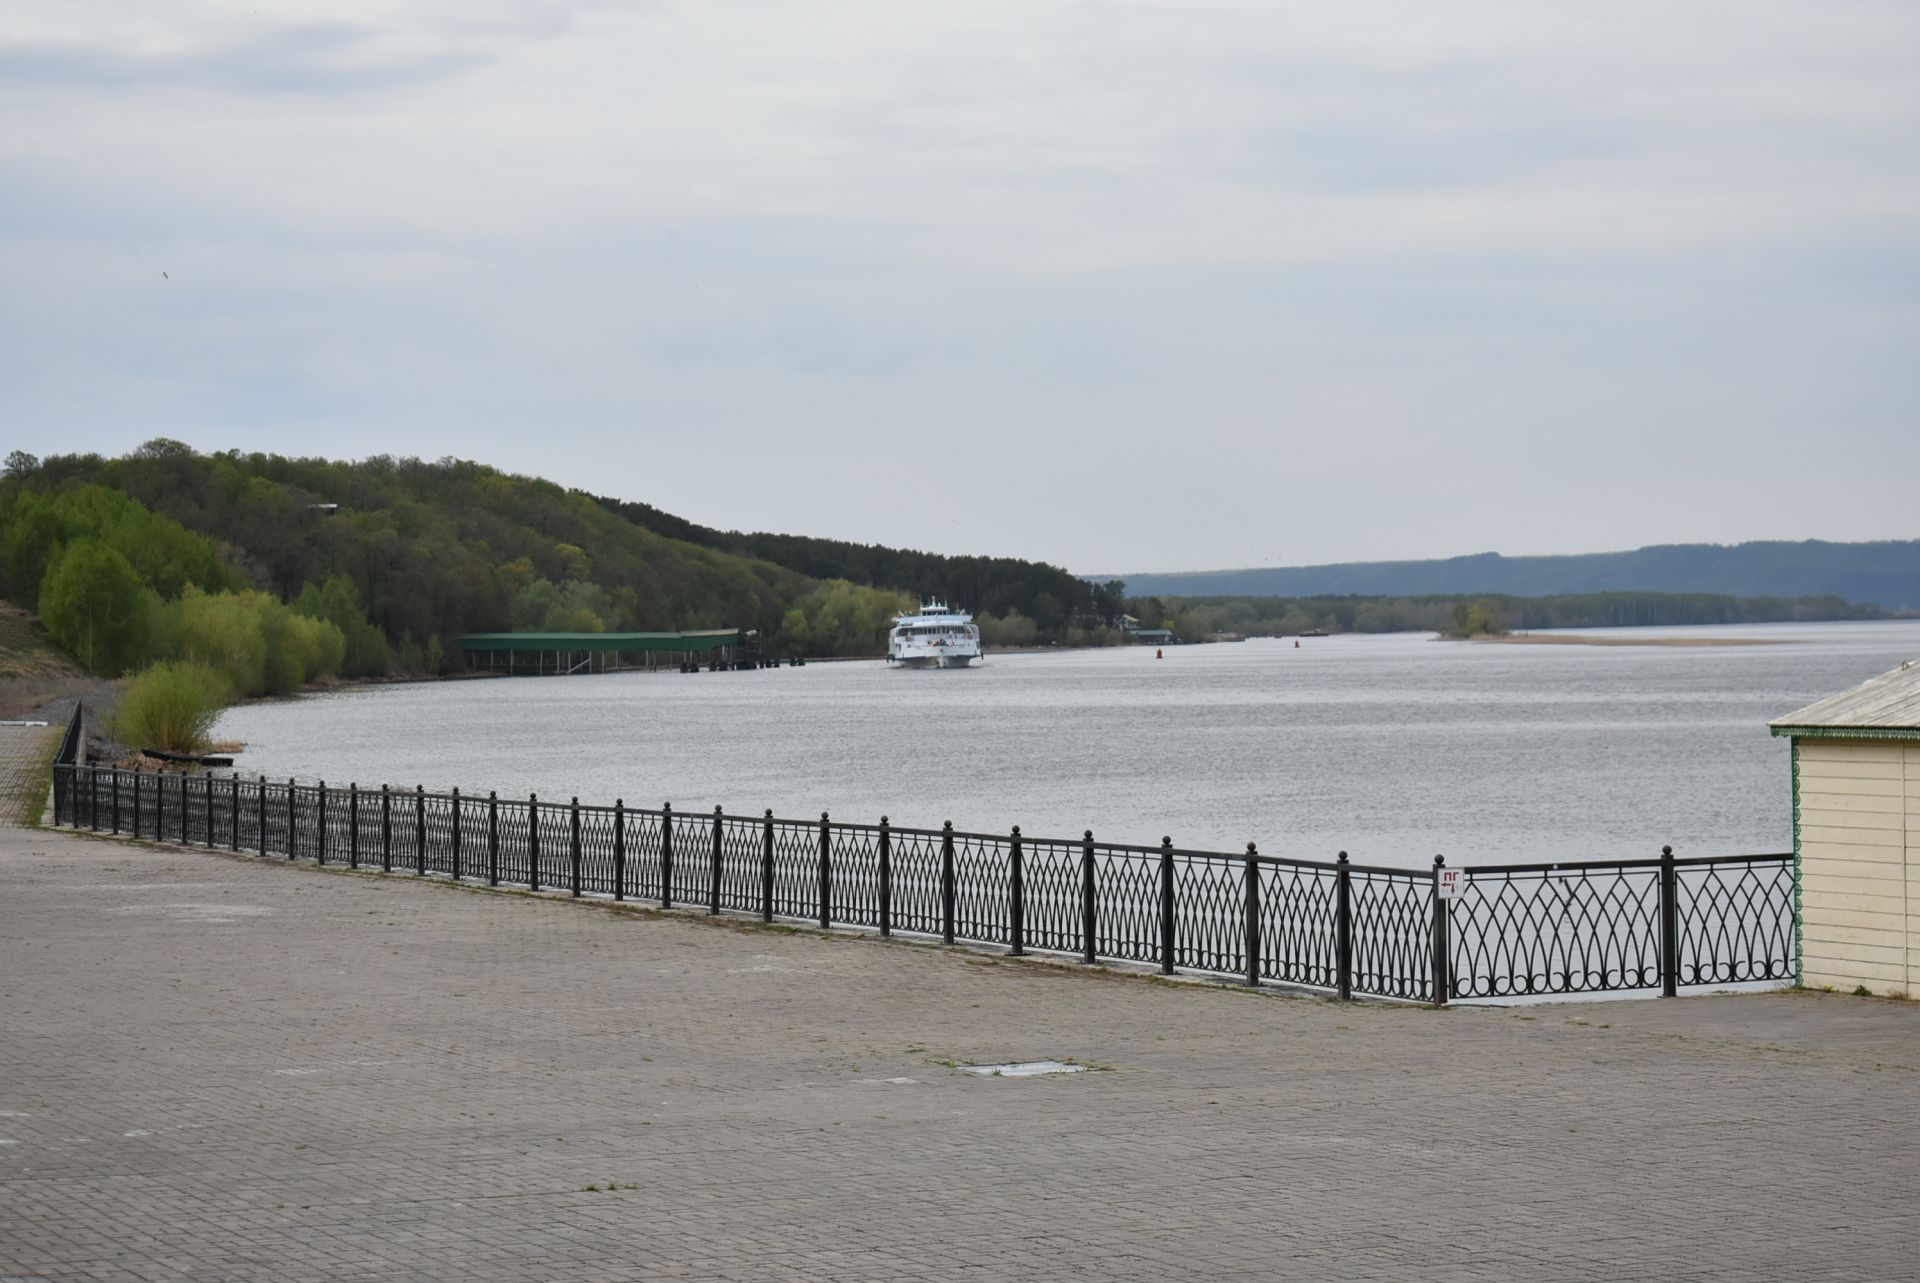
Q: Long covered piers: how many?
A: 1